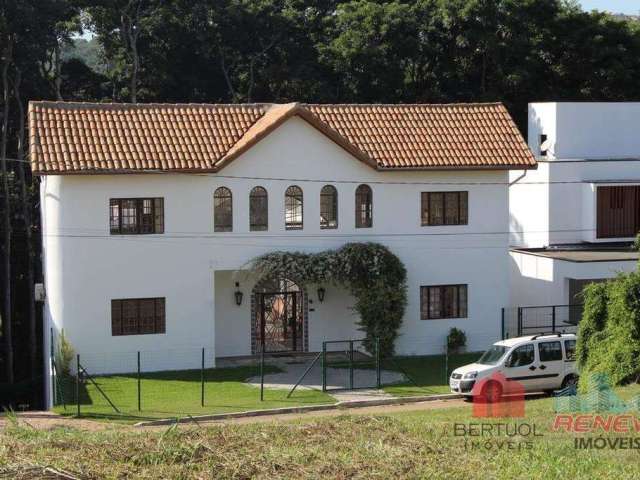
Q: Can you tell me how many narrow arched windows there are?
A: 5